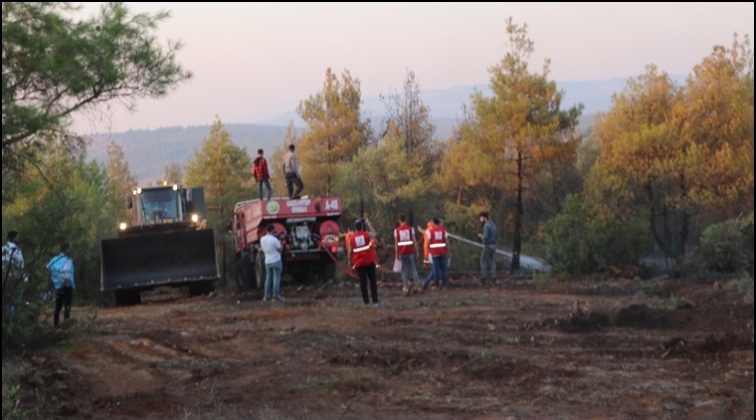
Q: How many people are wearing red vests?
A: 3